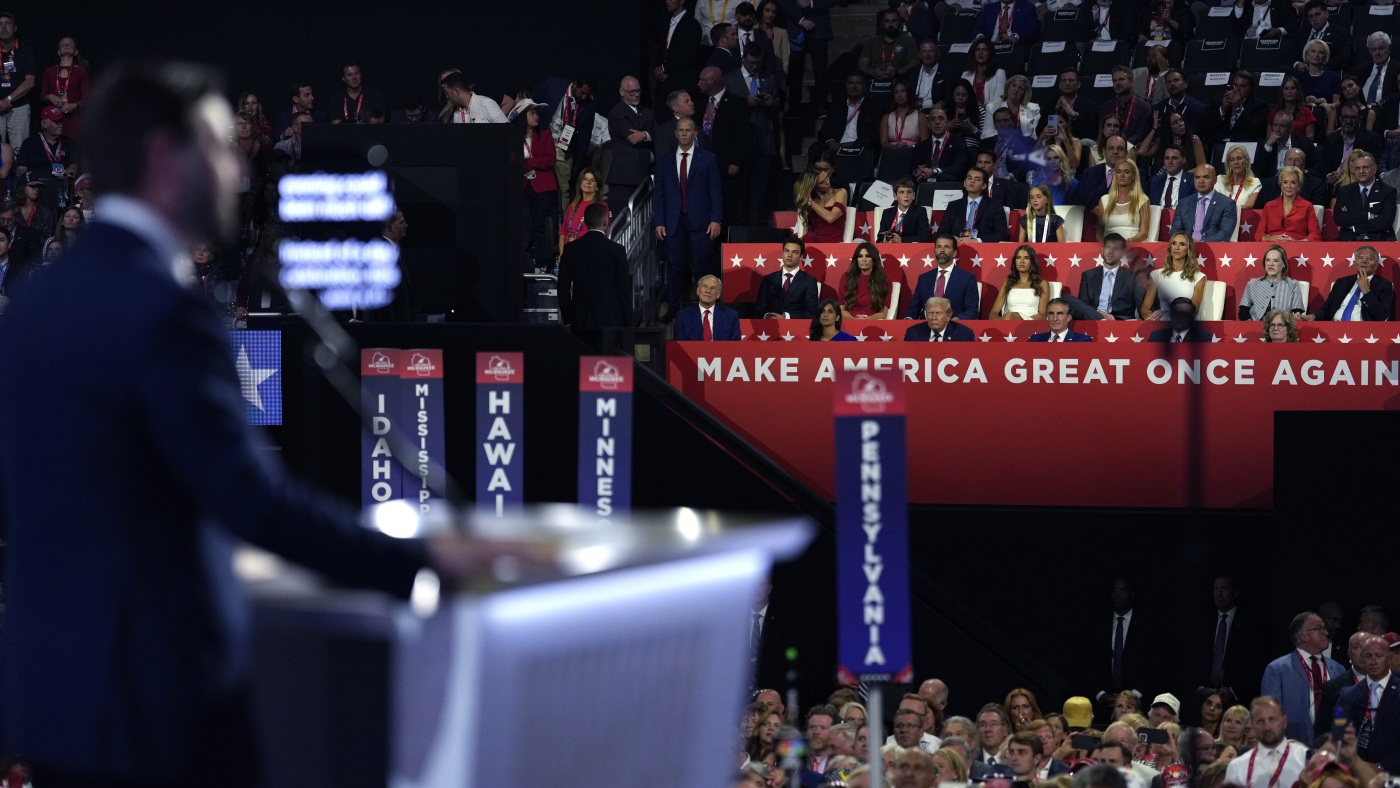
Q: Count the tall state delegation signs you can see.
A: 5